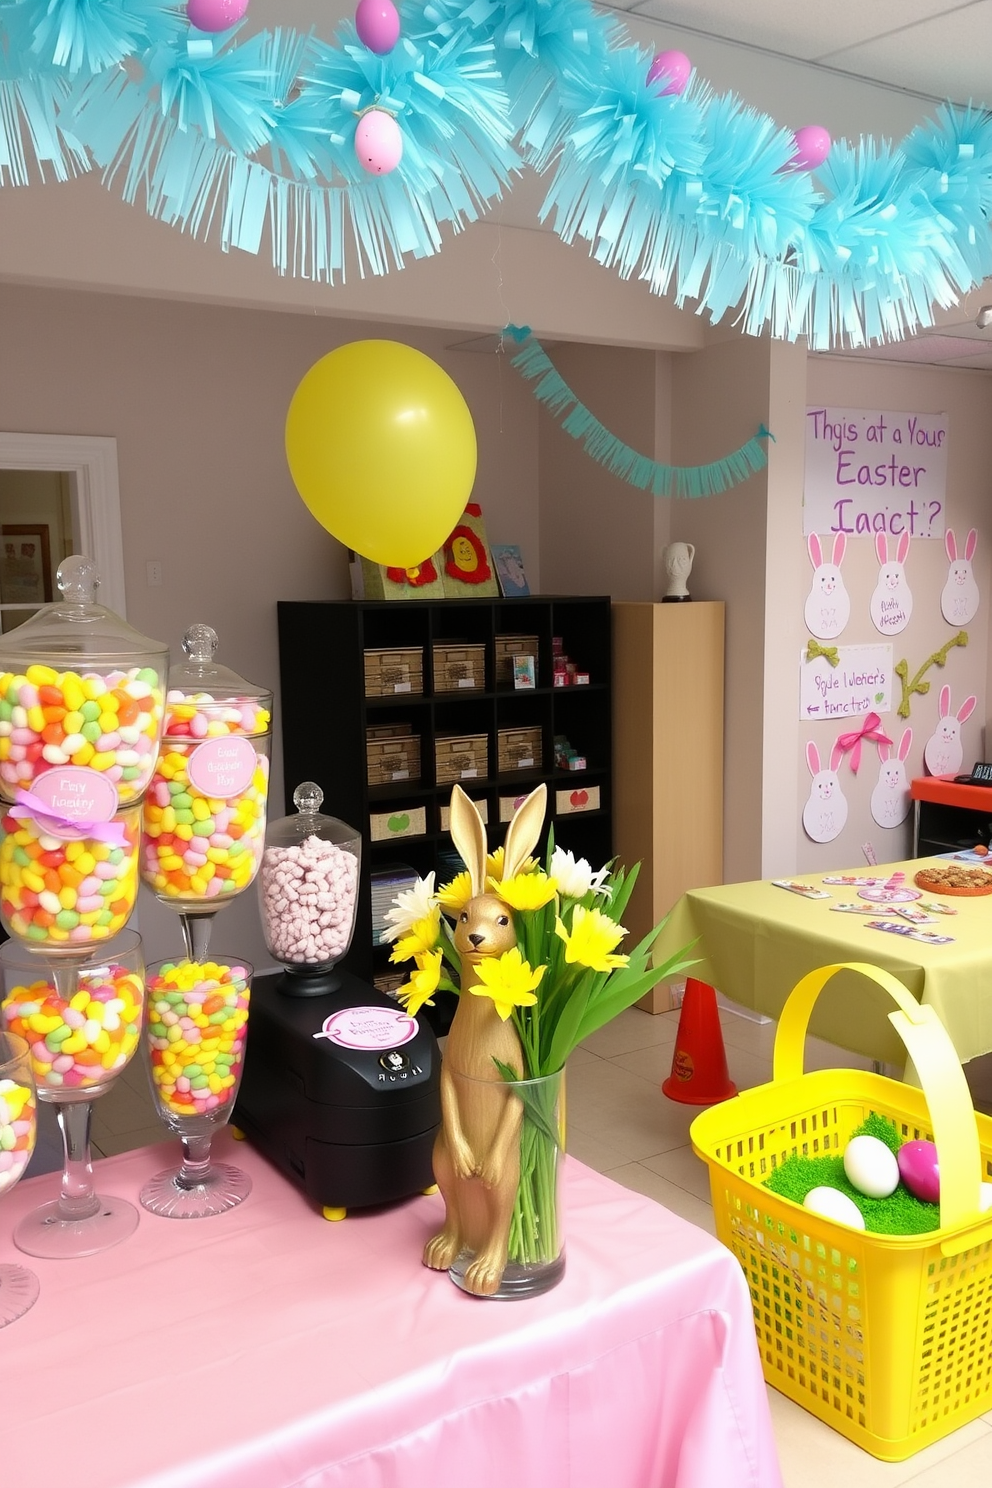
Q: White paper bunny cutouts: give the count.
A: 6